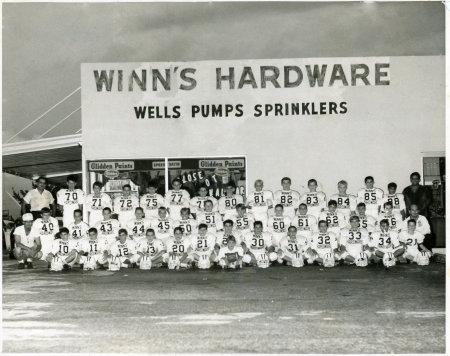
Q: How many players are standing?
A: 13